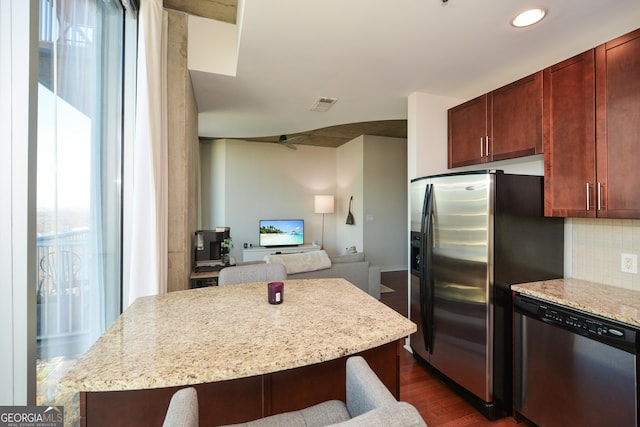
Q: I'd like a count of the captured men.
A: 0